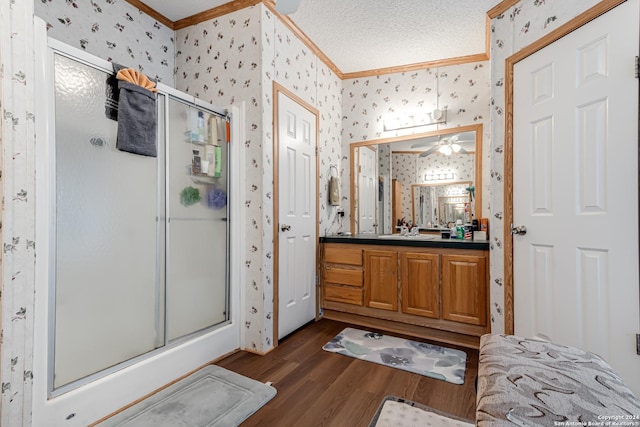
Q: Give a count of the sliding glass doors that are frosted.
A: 2